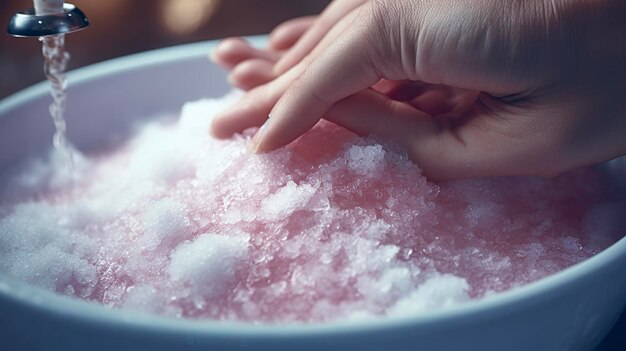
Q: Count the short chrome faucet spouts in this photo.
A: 1